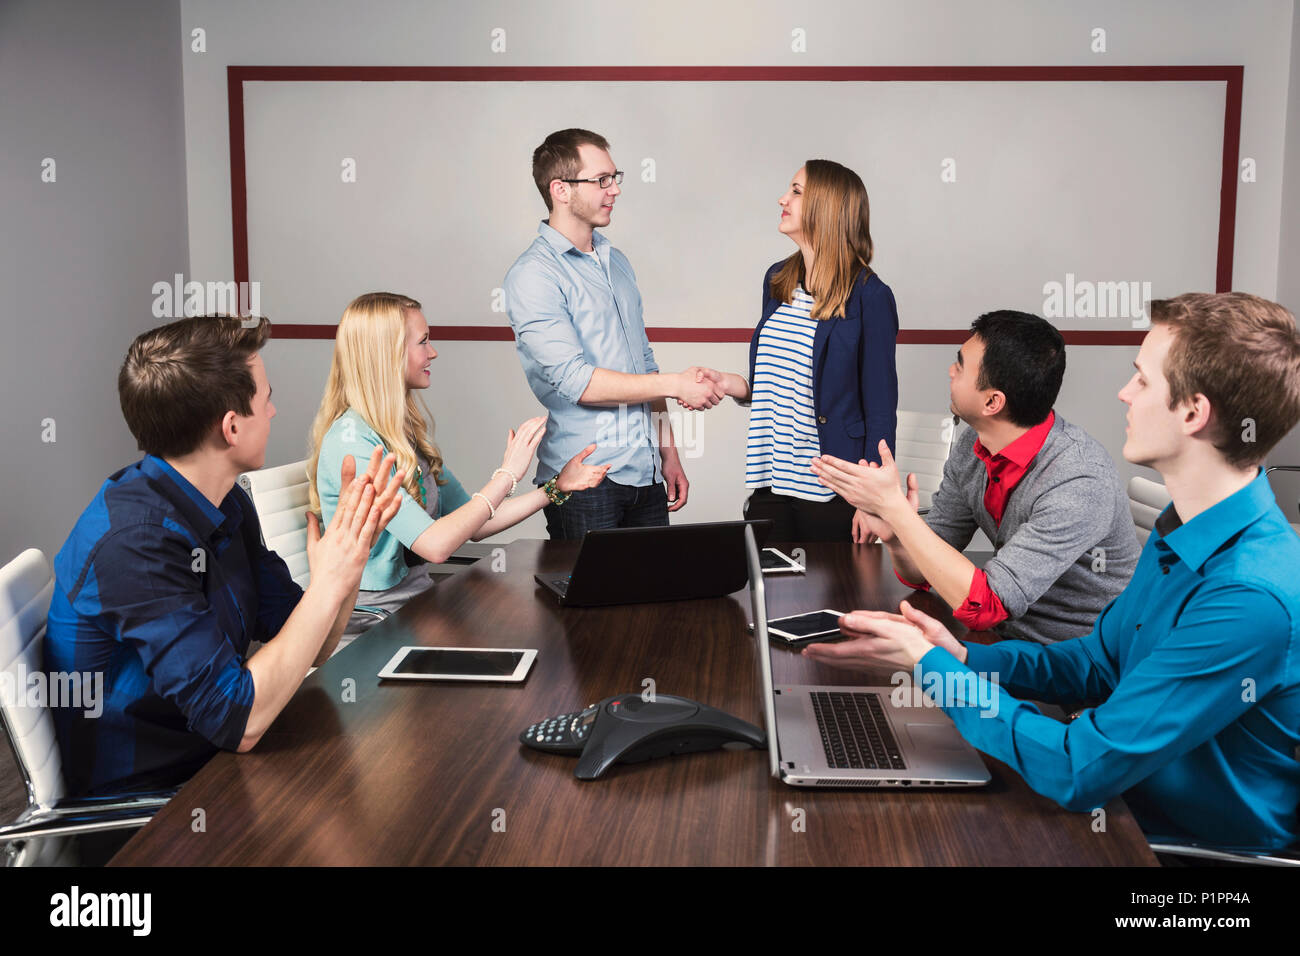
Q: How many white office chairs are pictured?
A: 4